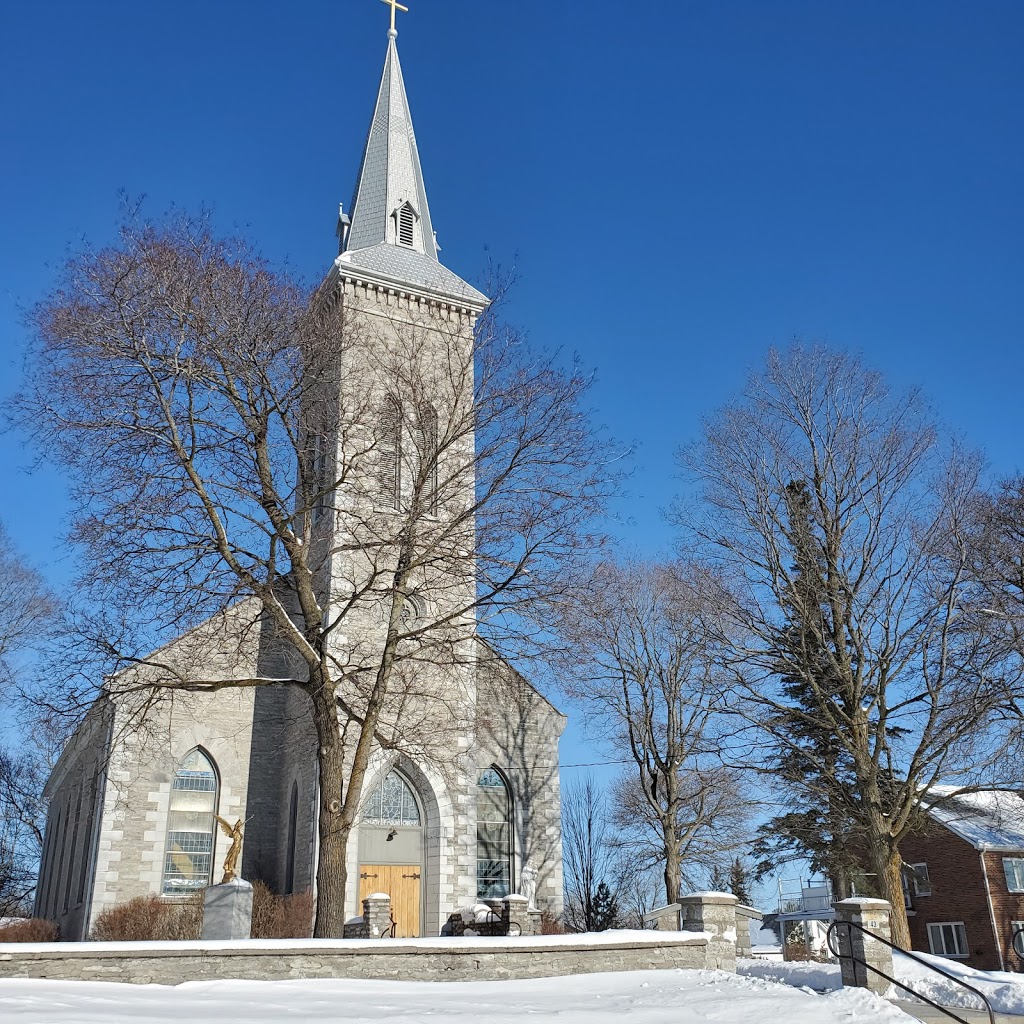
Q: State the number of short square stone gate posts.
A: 4